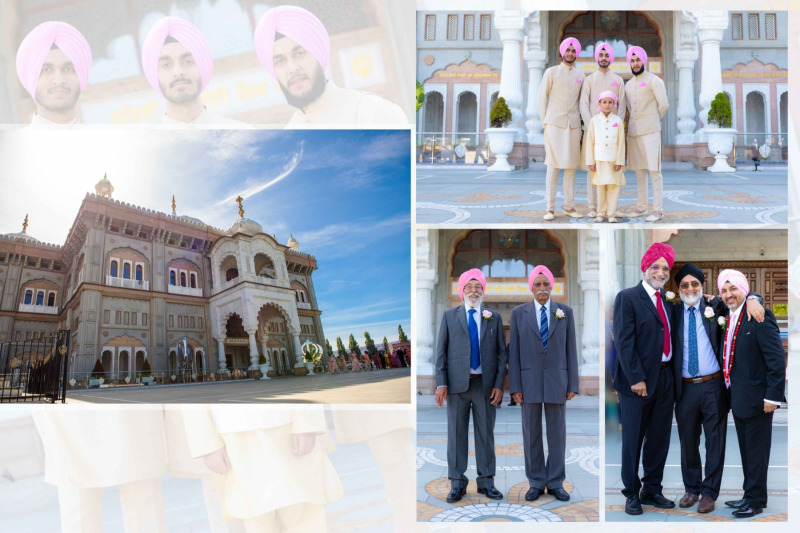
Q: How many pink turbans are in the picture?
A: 11